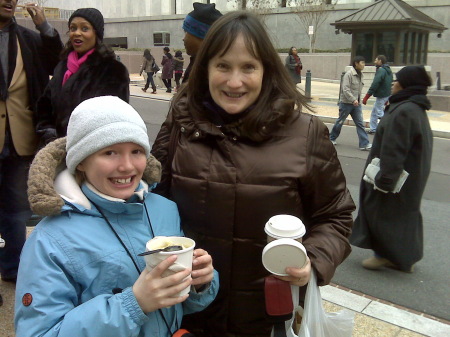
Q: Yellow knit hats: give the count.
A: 0